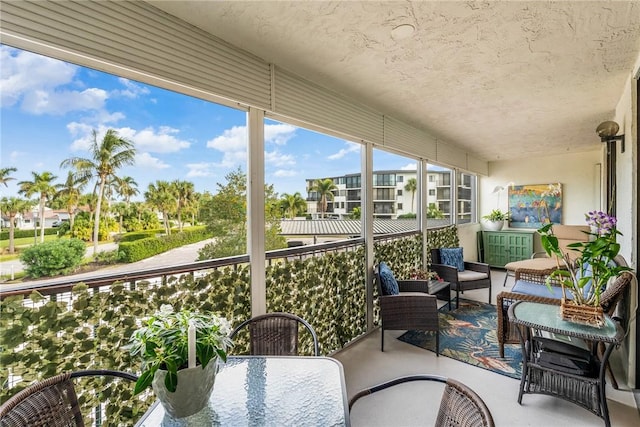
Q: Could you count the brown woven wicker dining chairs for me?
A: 3